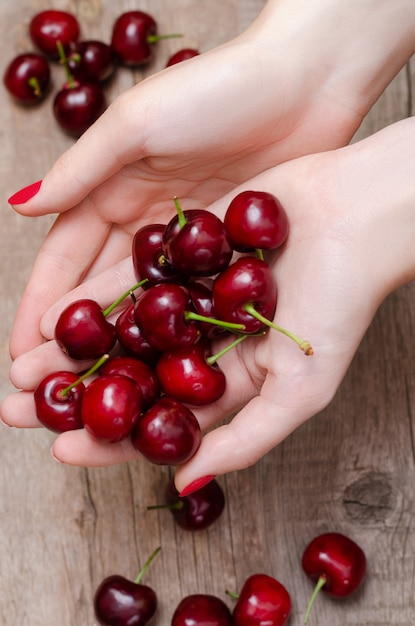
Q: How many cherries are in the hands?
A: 13